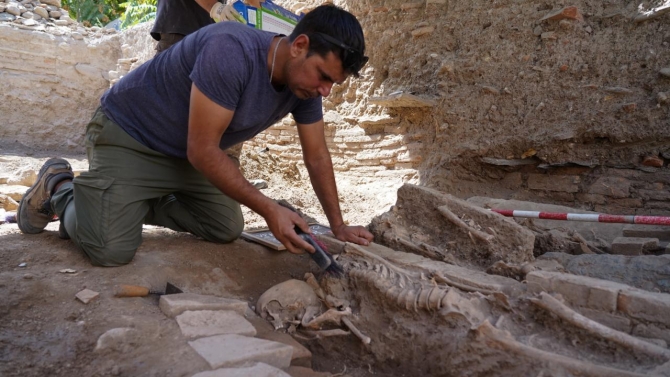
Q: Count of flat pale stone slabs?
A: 4